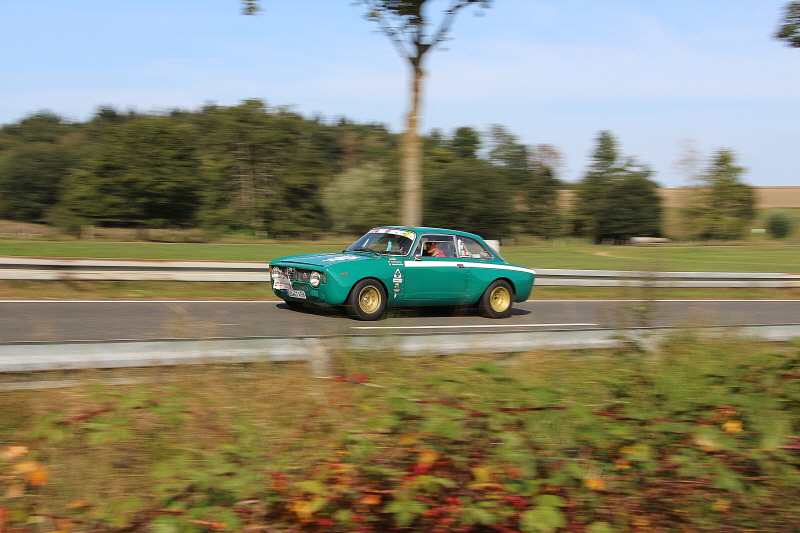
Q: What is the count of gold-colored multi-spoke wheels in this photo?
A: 2